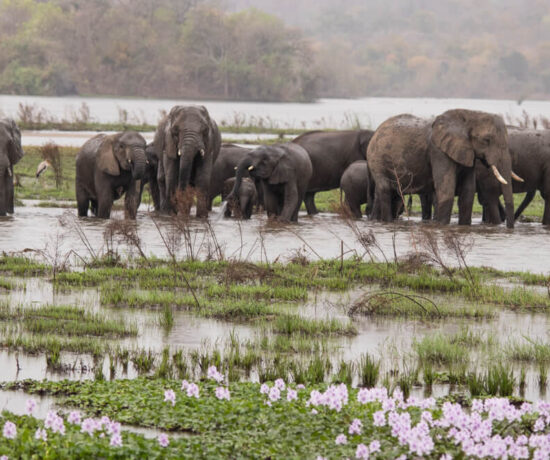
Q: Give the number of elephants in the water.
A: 11